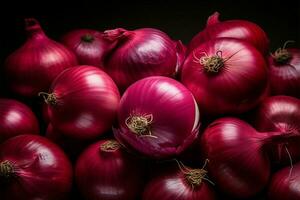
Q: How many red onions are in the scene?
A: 15